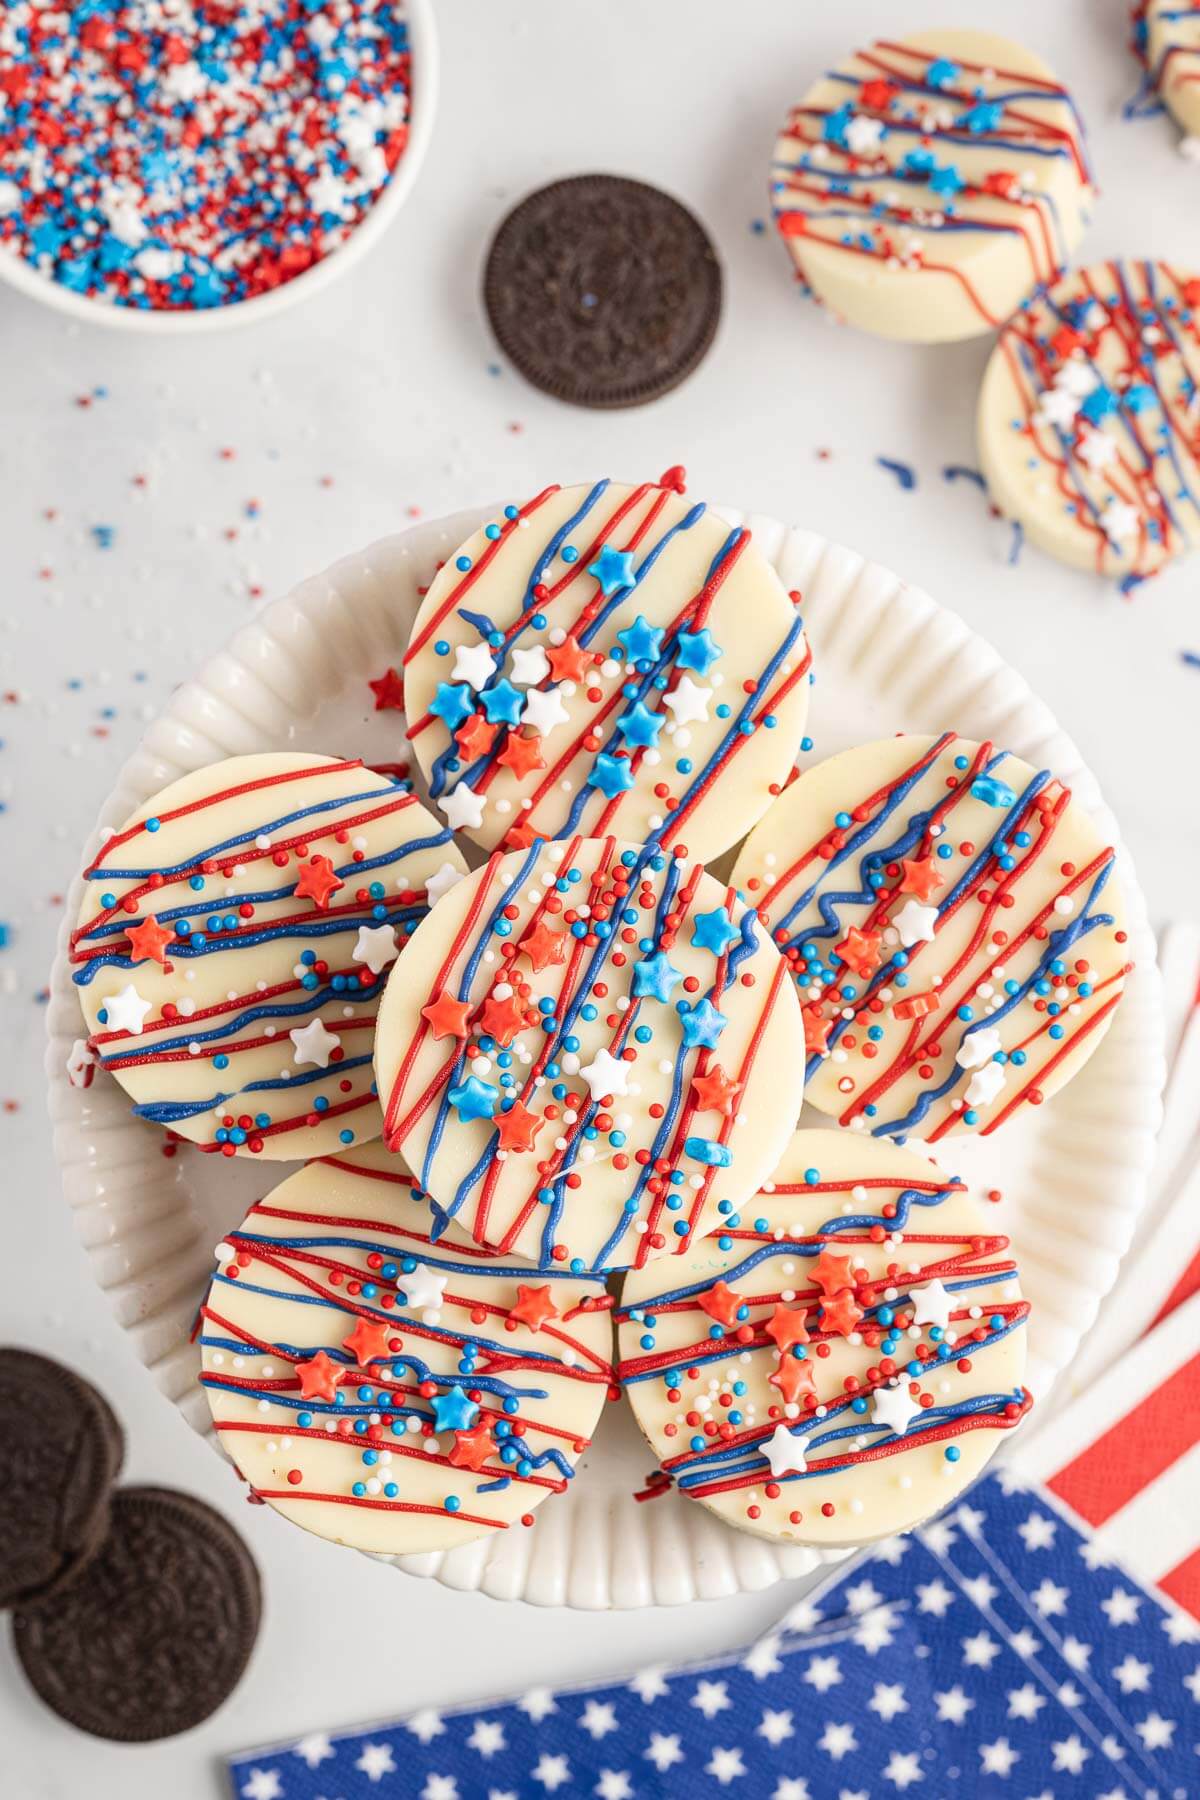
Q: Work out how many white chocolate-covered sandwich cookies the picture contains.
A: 9